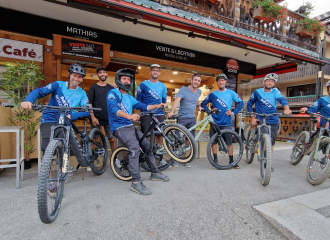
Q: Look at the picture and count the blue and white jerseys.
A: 6